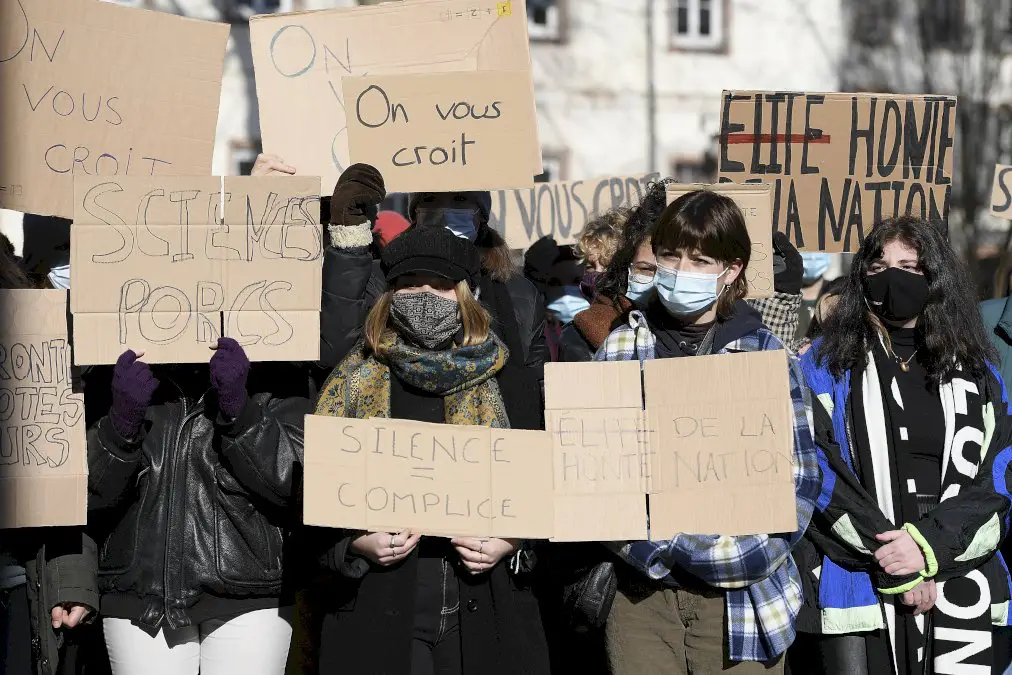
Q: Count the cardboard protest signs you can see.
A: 11